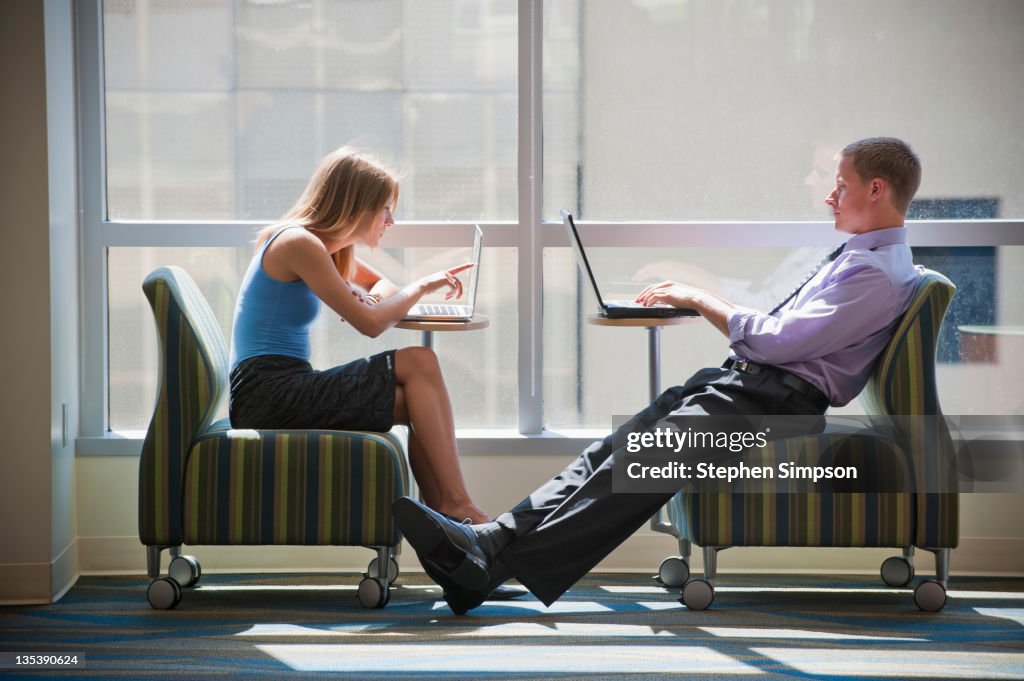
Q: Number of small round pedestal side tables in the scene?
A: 2